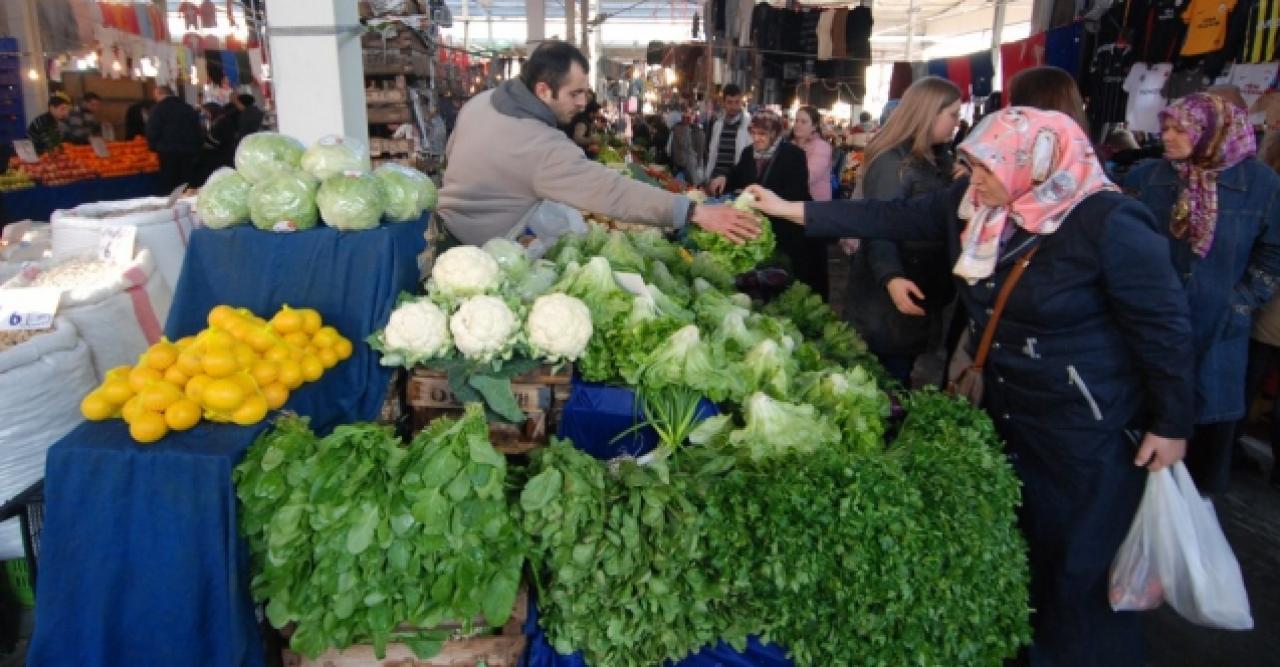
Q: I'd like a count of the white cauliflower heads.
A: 4